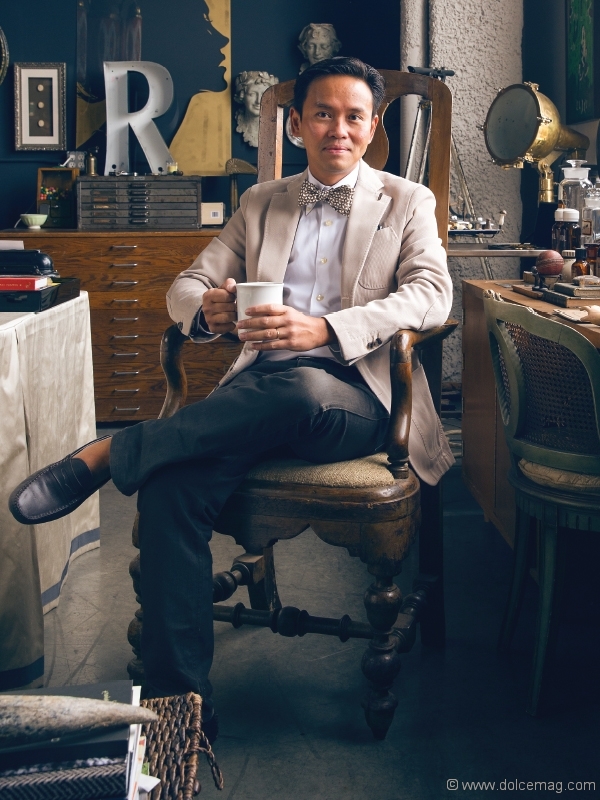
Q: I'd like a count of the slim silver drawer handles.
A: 10